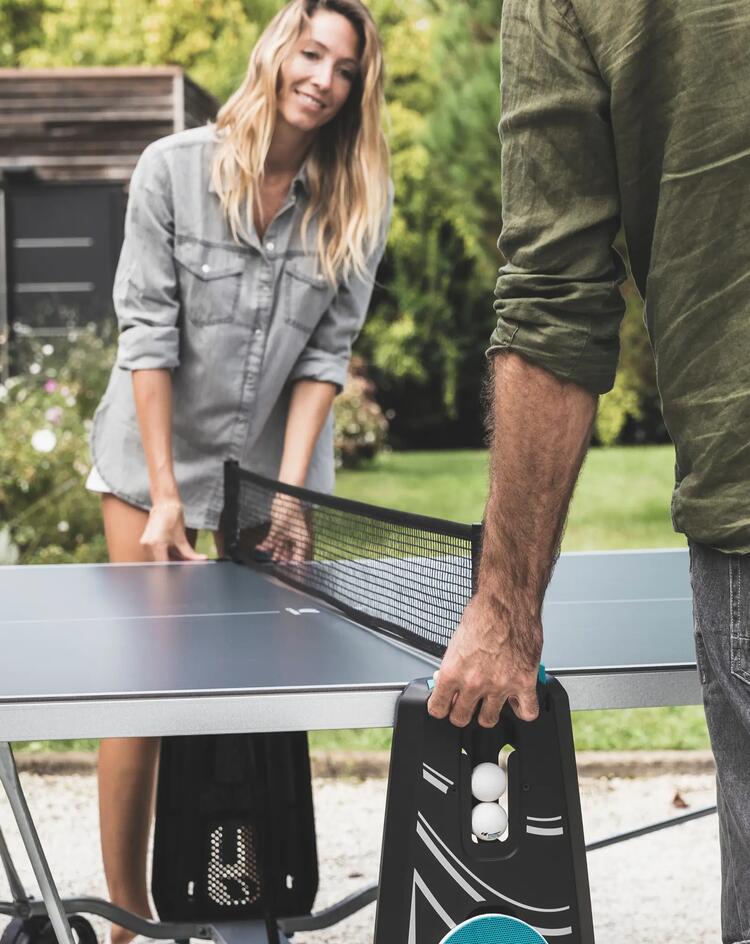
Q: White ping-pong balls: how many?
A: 2